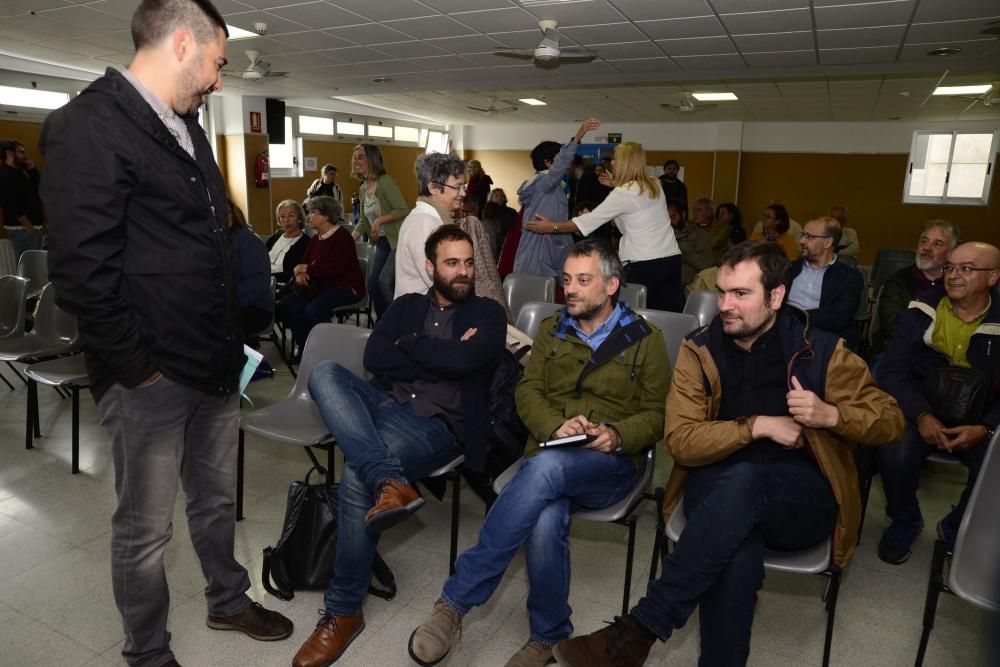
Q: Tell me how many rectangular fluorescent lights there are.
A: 4